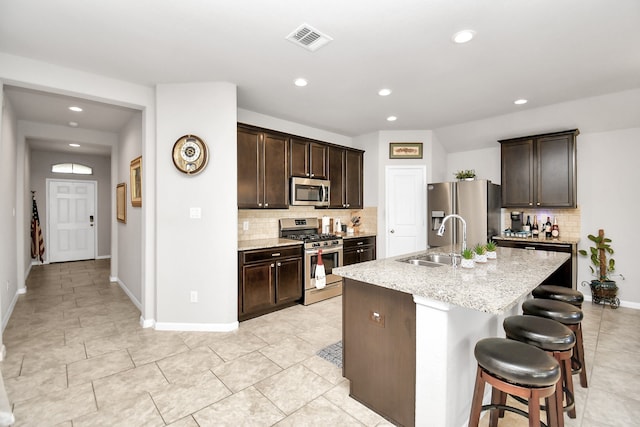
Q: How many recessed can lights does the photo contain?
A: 7